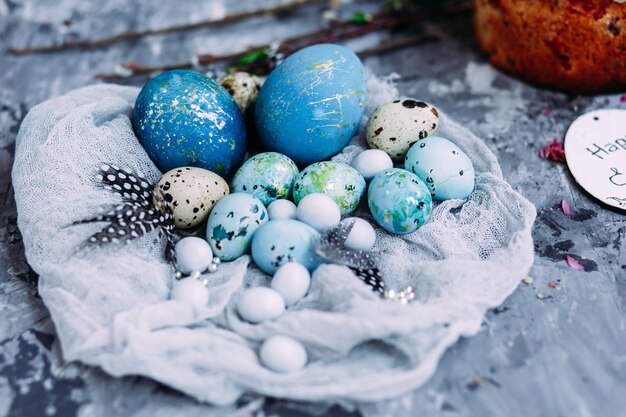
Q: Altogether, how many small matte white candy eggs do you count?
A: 9